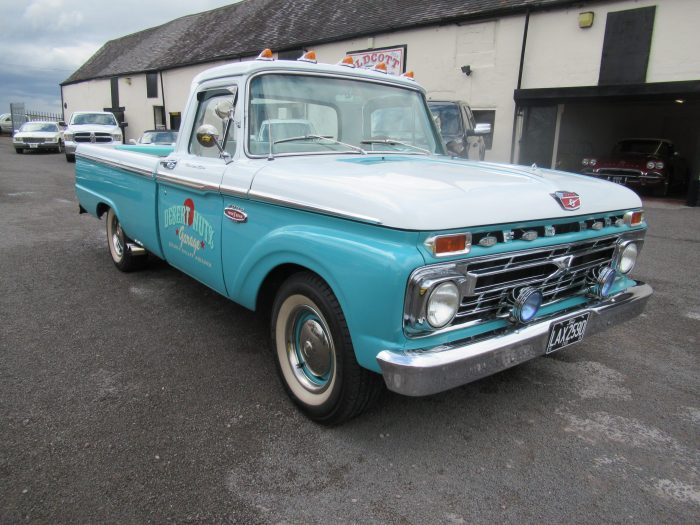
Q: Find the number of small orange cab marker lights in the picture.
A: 5